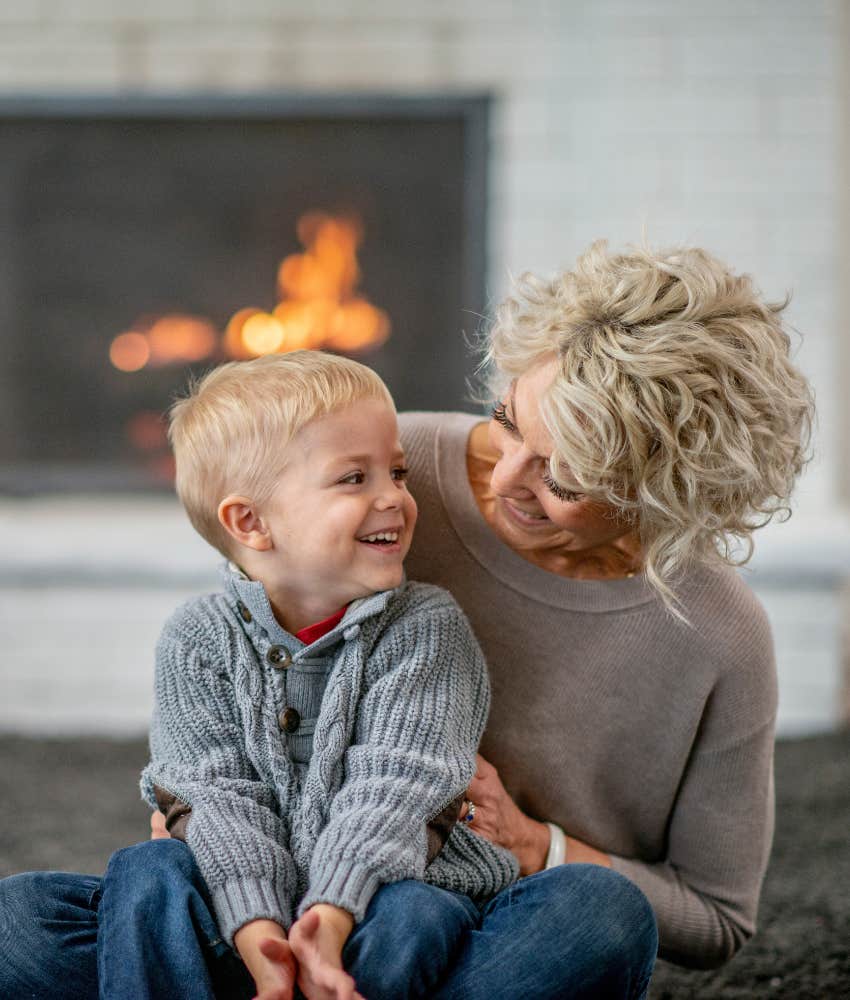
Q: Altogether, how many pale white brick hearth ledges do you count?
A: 1